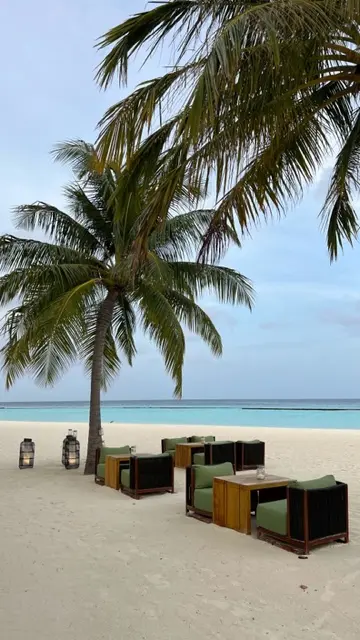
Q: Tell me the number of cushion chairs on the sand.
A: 8